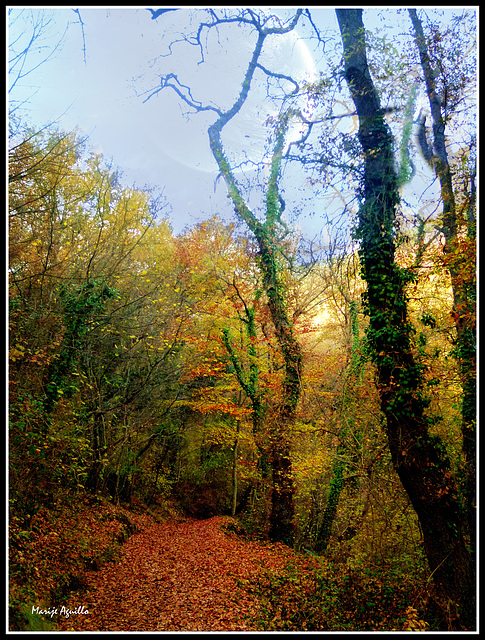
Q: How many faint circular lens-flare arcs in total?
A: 1